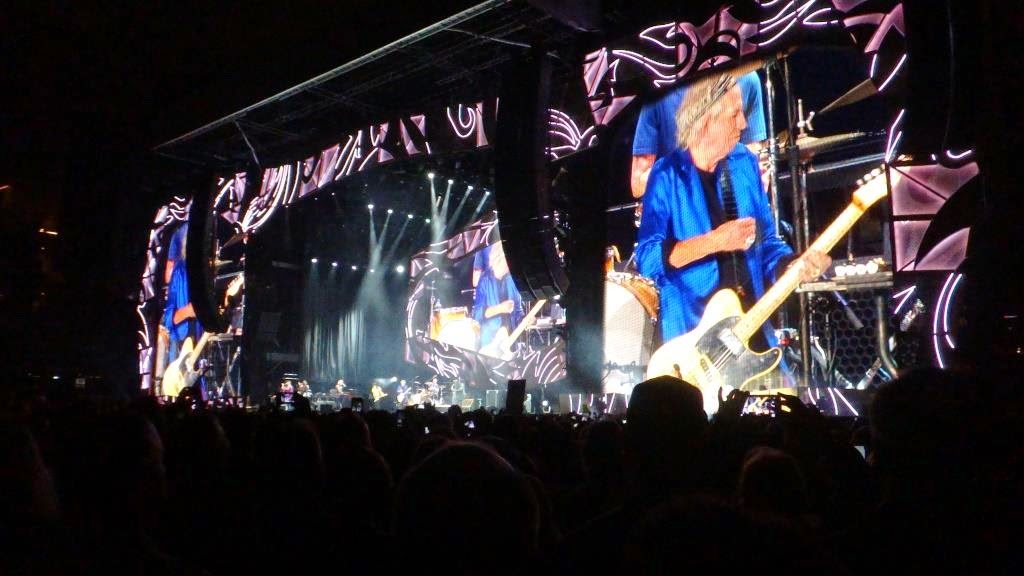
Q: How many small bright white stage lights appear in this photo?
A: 13